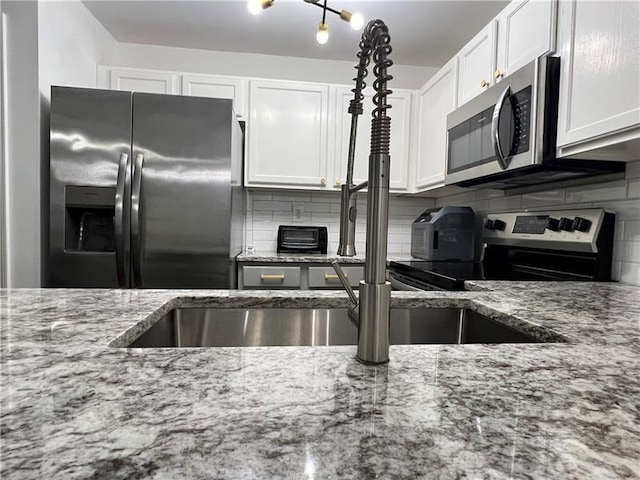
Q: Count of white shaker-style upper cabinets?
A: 8